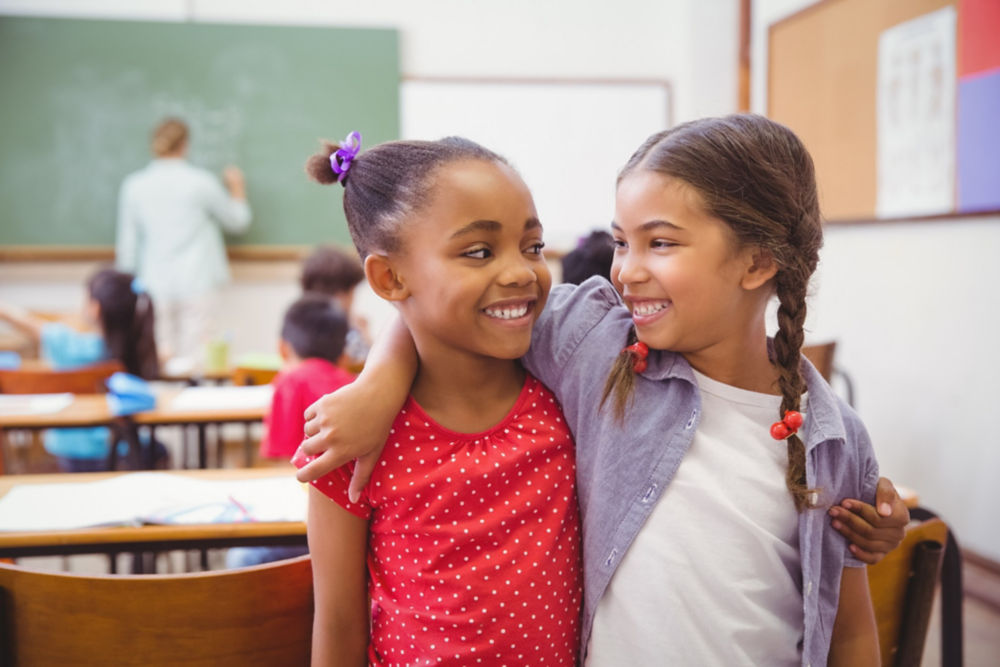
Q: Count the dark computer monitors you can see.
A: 0